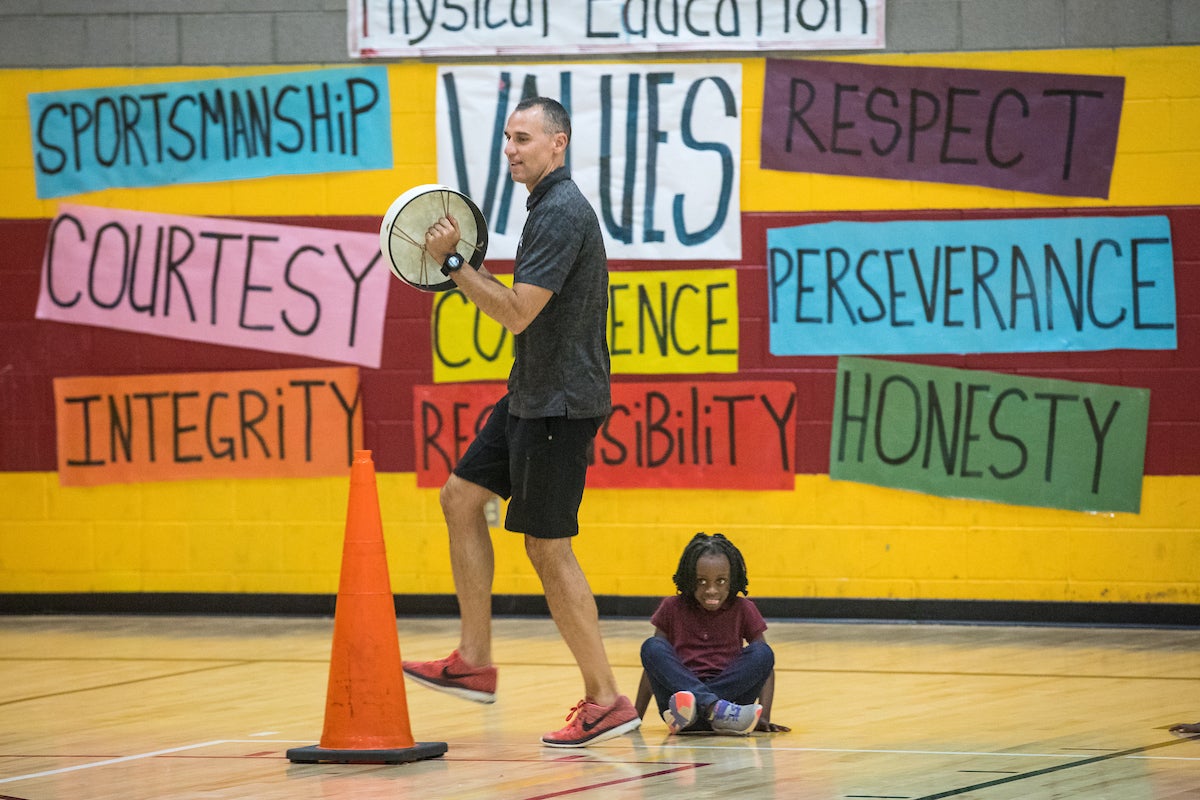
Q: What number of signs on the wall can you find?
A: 10